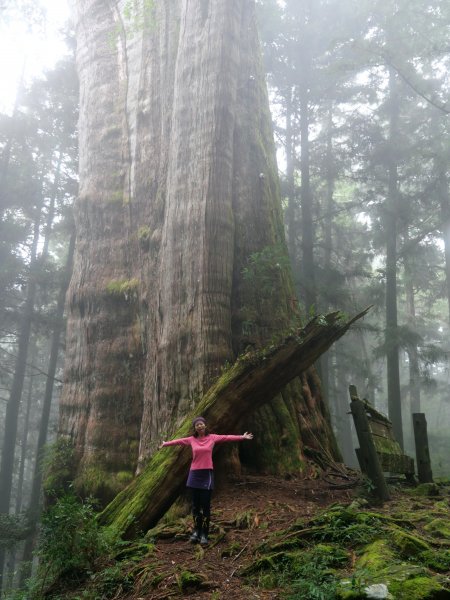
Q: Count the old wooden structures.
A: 1